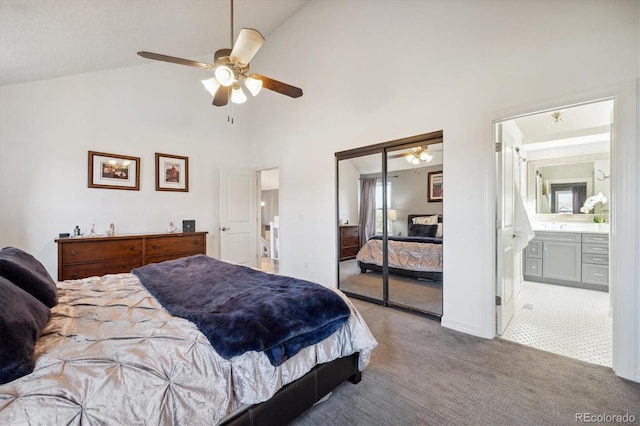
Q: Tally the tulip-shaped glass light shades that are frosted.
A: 4